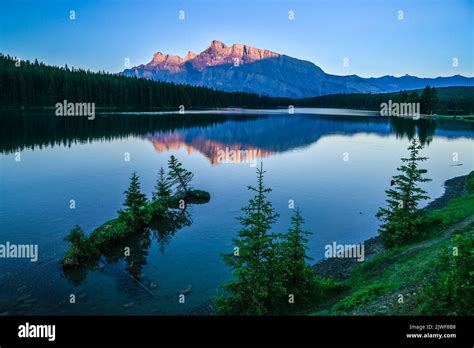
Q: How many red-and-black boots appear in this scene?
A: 0